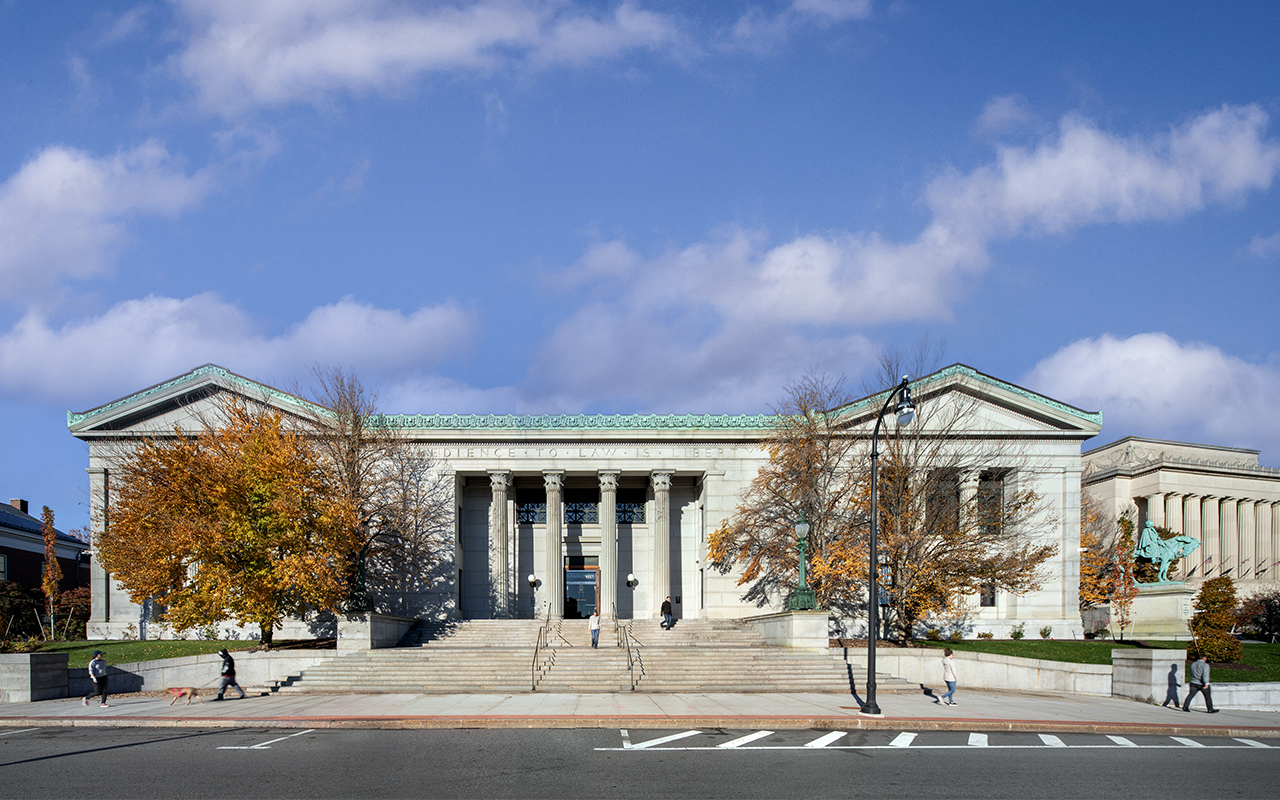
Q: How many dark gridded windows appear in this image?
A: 3